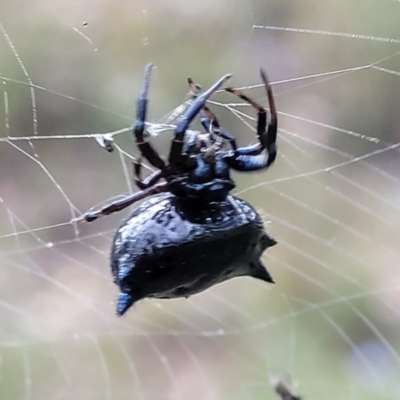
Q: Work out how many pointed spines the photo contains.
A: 3